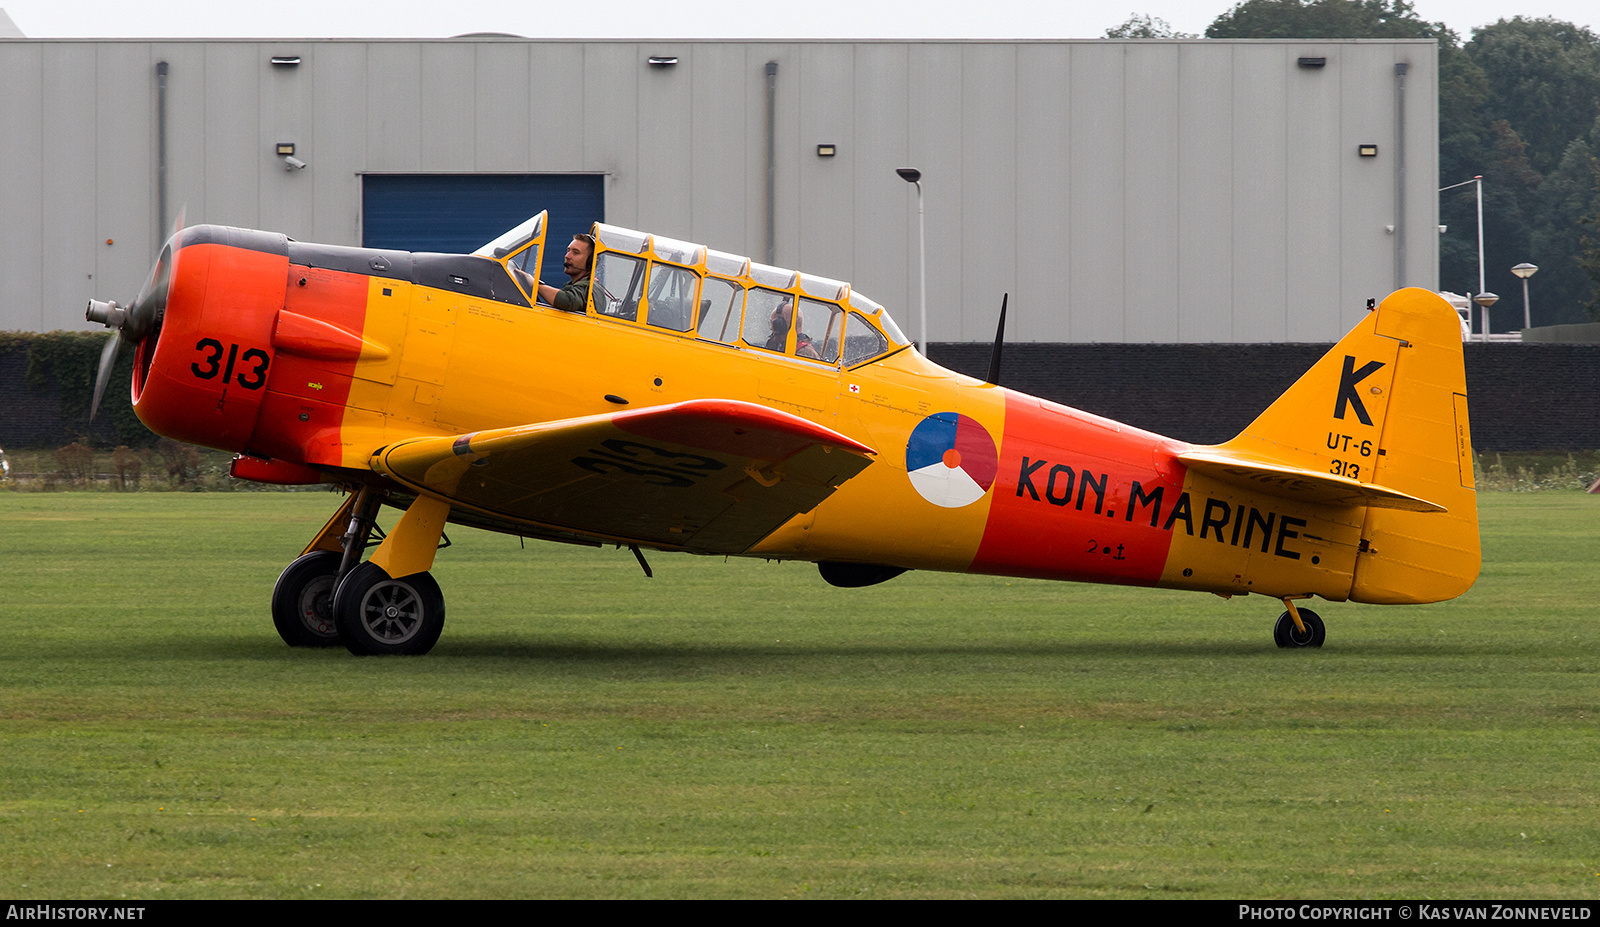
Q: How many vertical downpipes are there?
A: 3